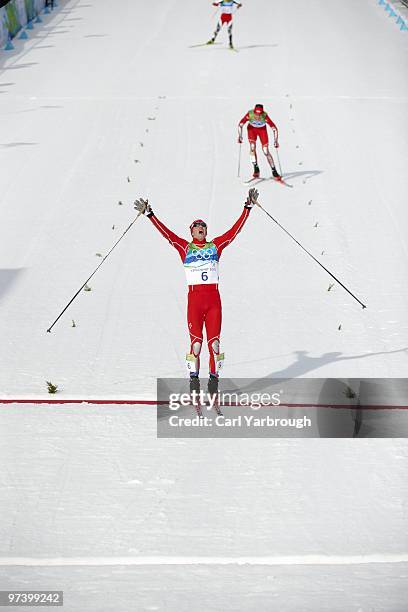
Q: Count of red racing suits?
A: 2